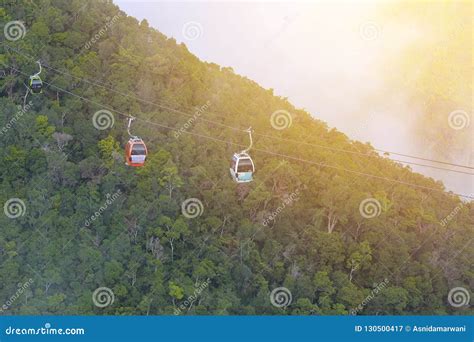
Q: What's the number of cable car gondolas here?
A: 3